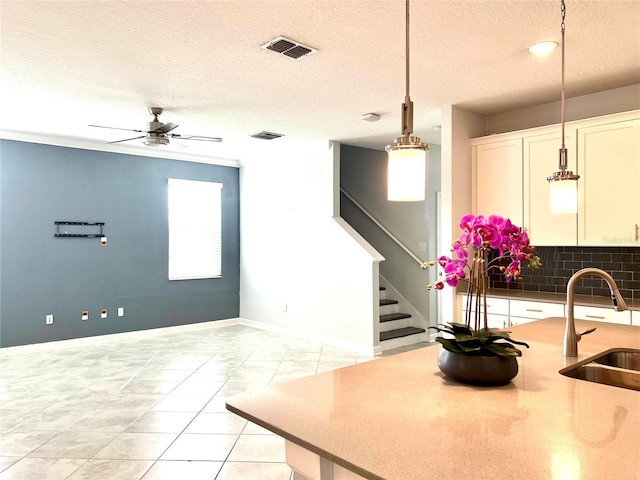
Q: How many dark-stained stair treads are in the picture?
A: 4